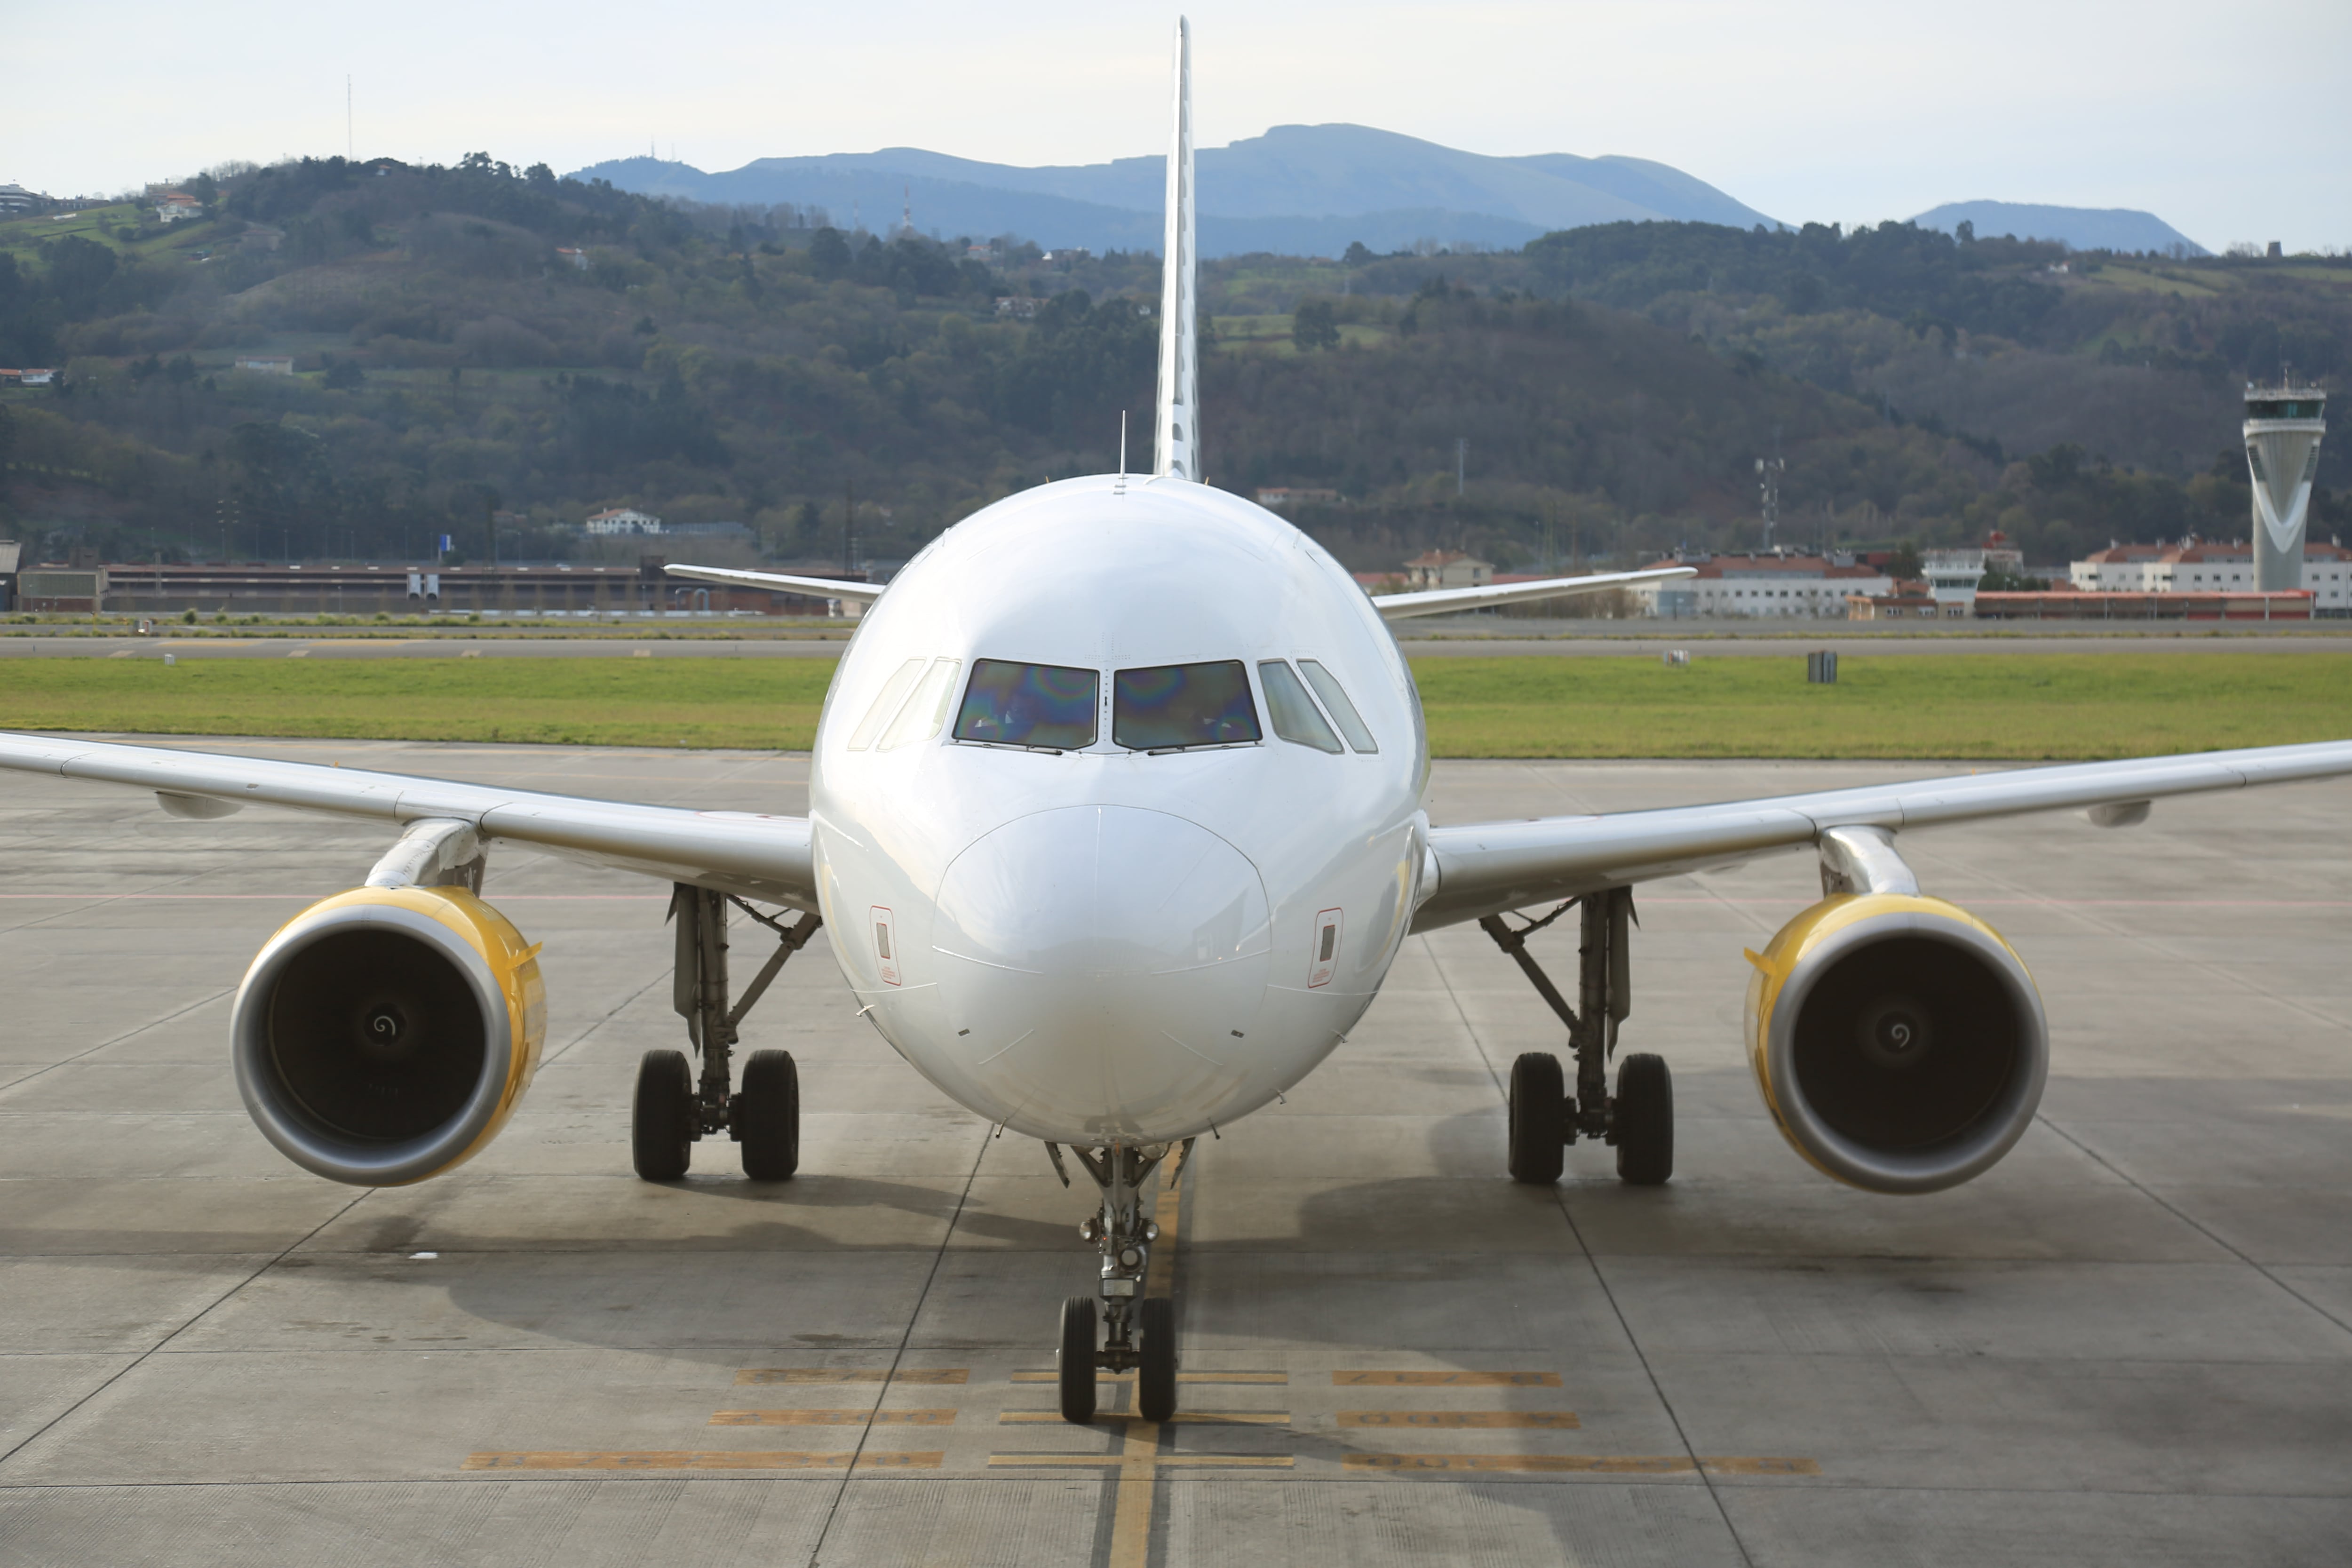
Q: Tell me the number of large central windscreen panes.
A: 2